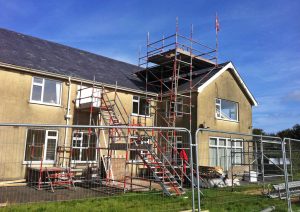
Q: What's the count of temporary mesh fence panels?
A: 3